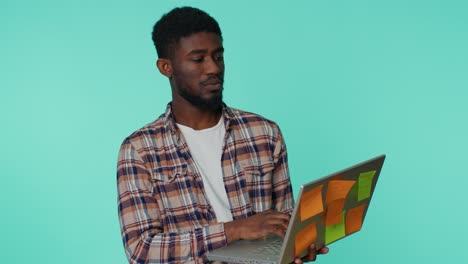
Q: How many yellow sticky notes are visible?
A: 0